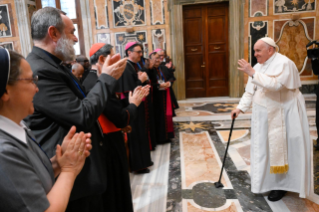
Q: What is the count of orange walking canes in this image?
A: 0